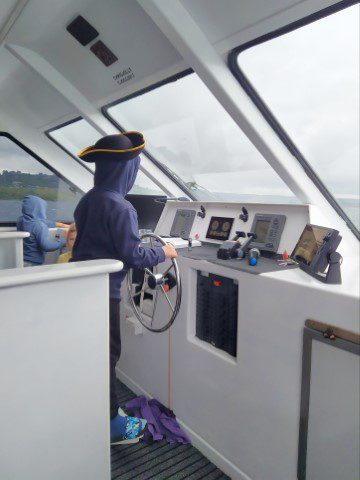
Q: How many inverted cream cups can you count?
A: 0